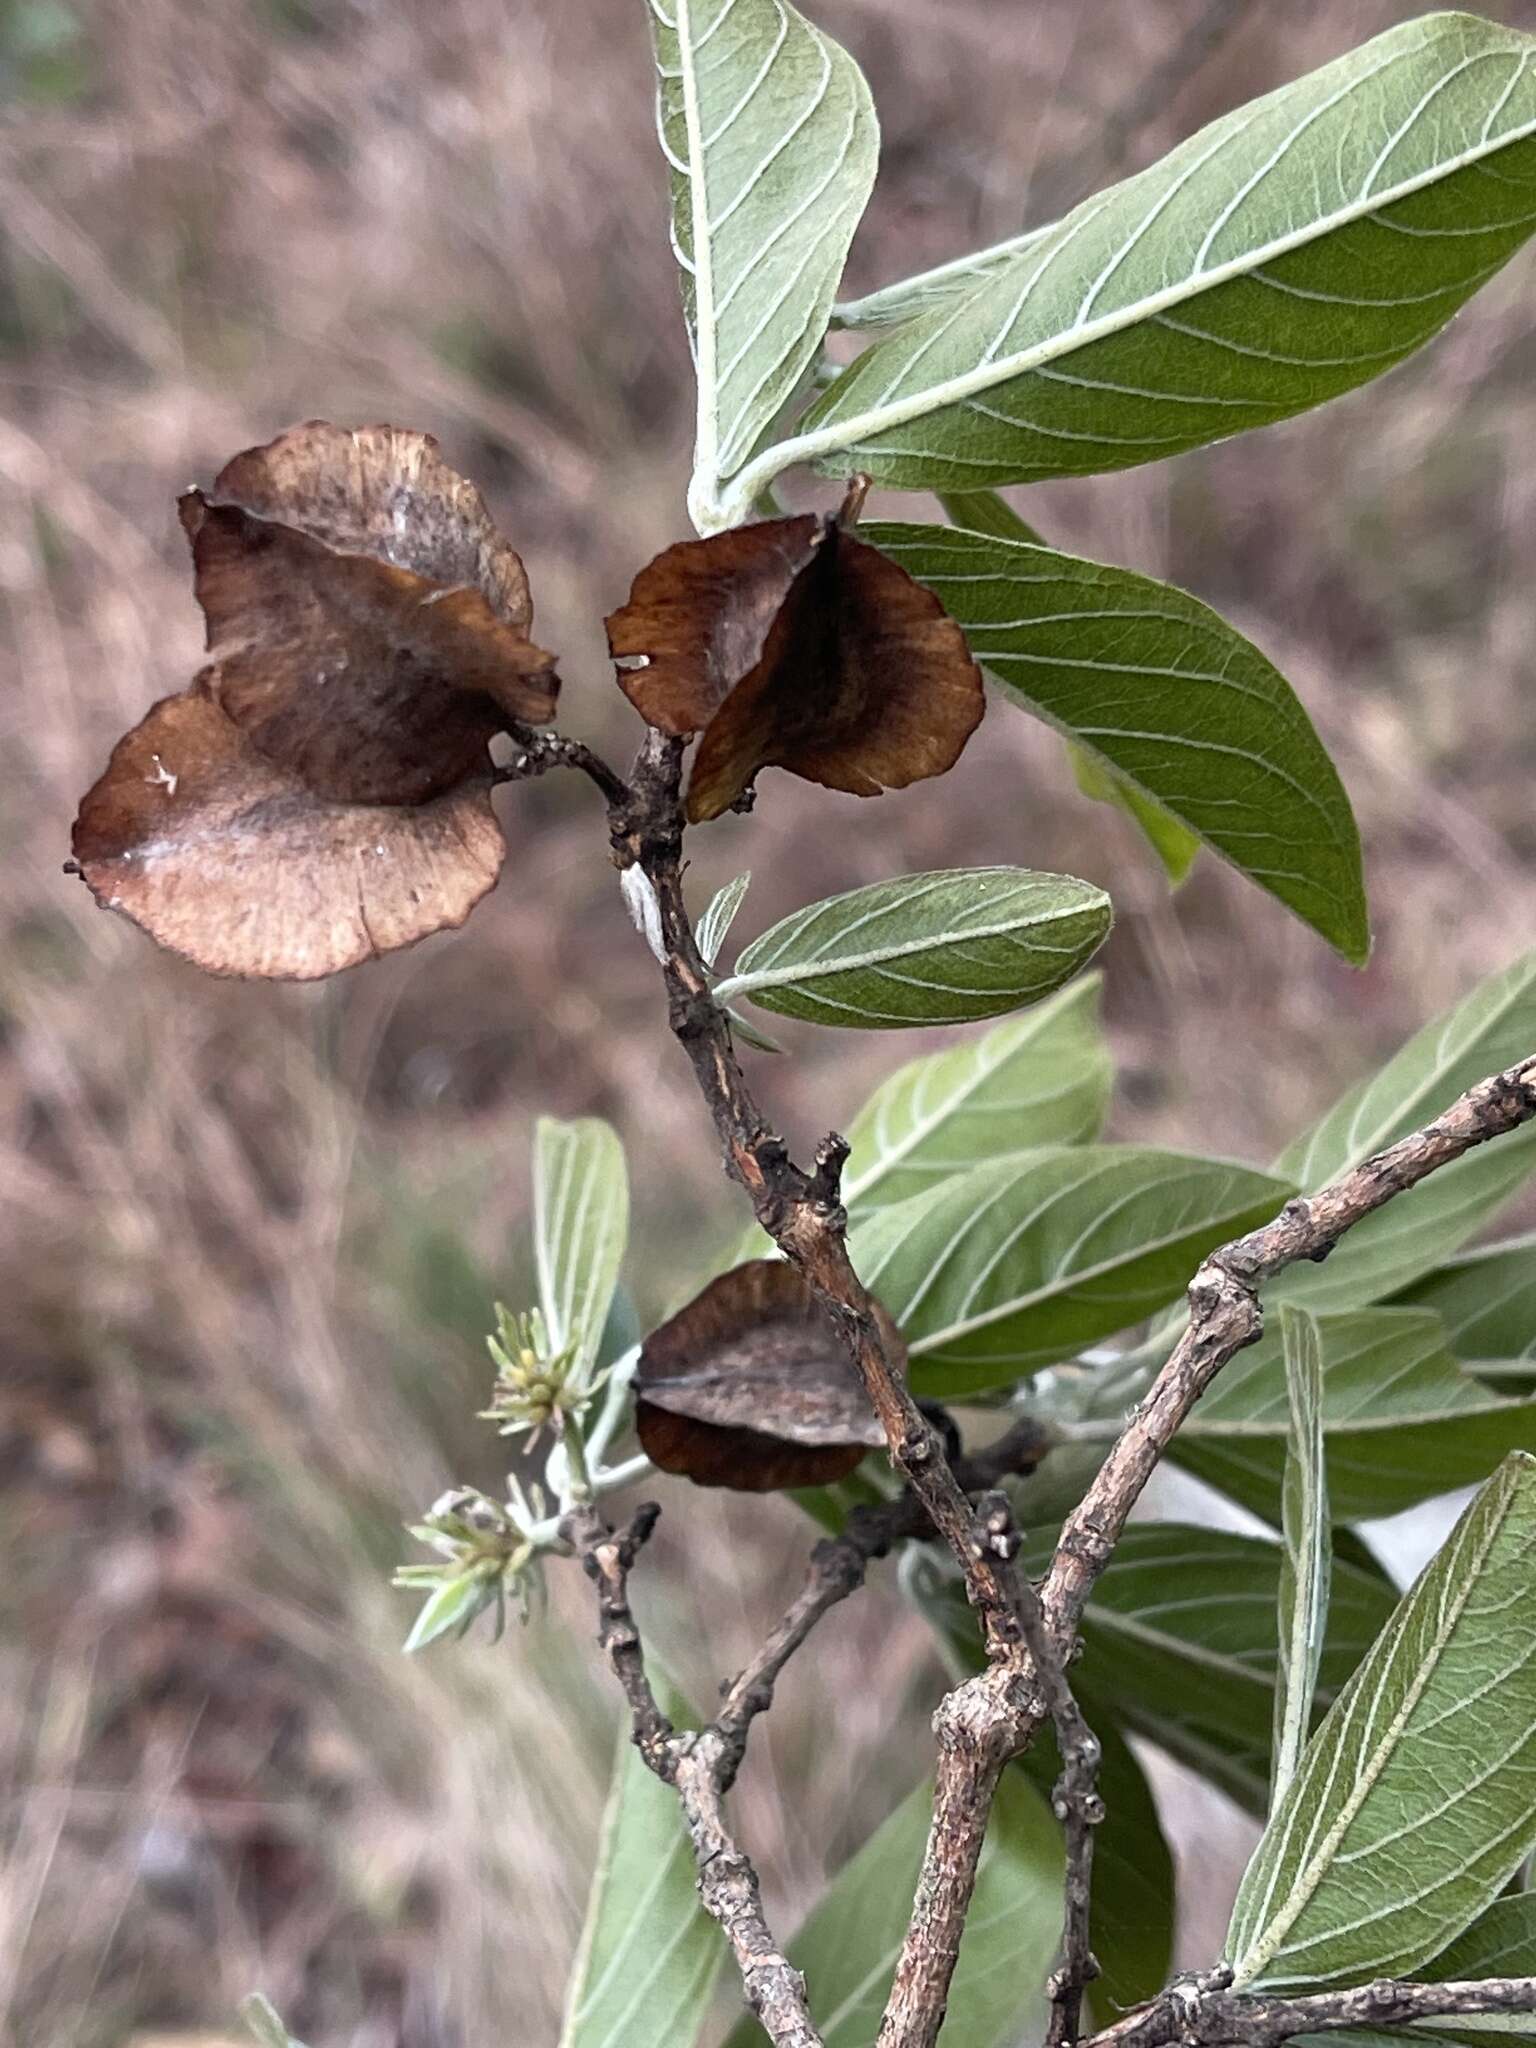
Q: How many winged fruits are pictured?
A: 4